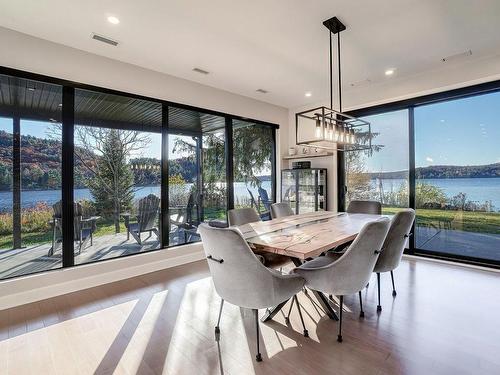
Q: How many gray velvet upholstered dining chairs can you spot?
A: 6